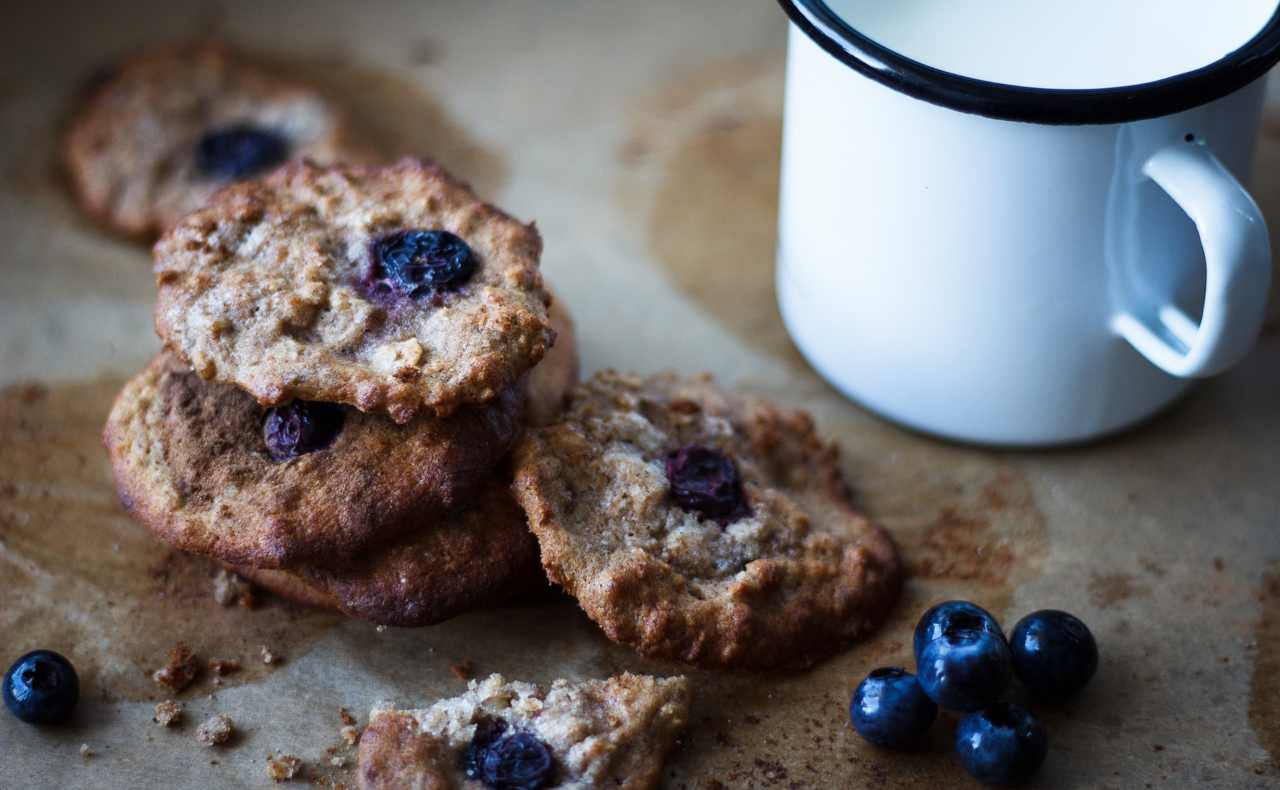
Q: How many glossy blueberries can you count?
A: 6